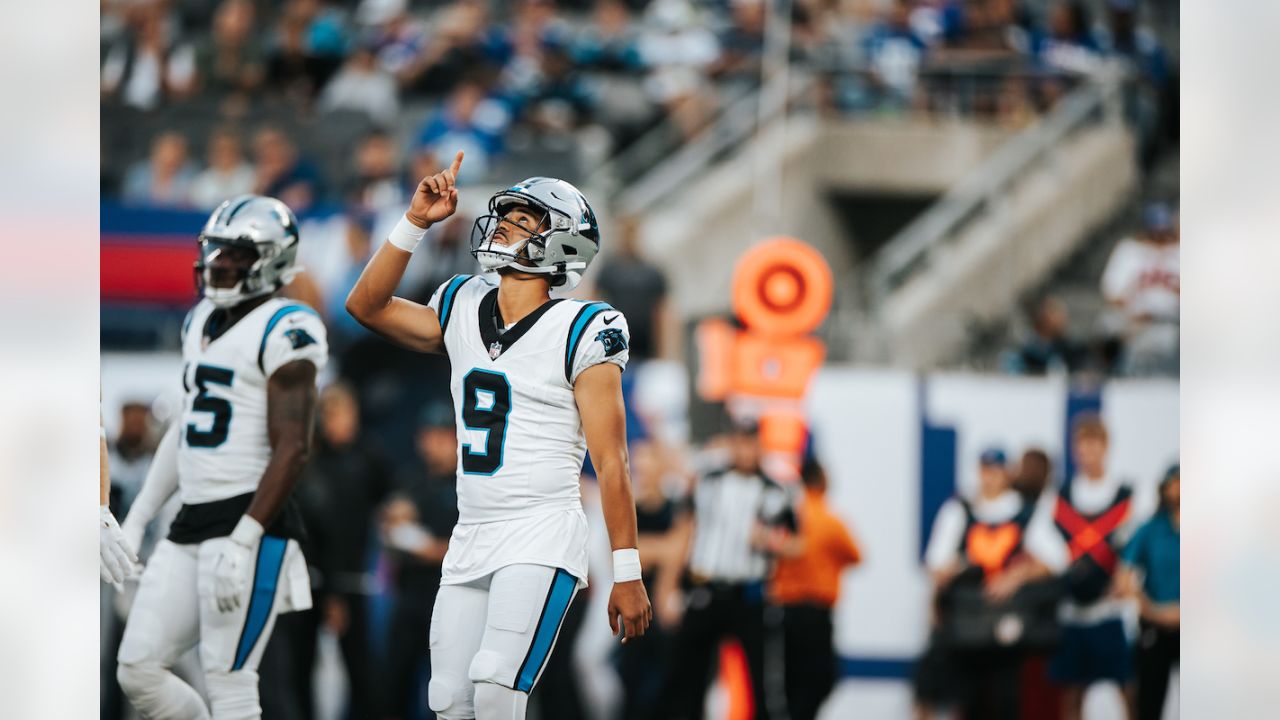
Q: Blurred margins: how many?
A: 2